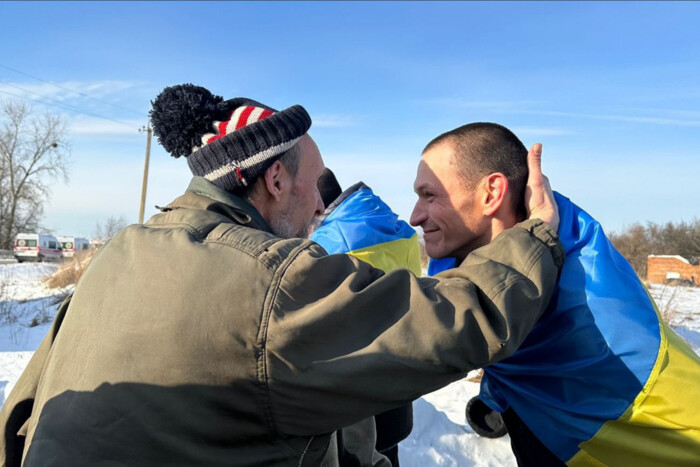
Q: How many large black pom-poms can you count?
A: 1